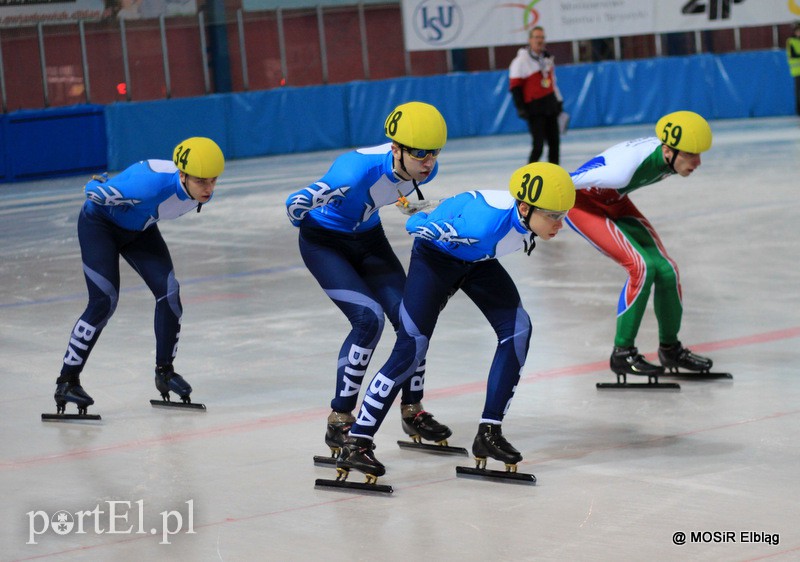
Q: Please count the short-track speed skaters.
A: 4